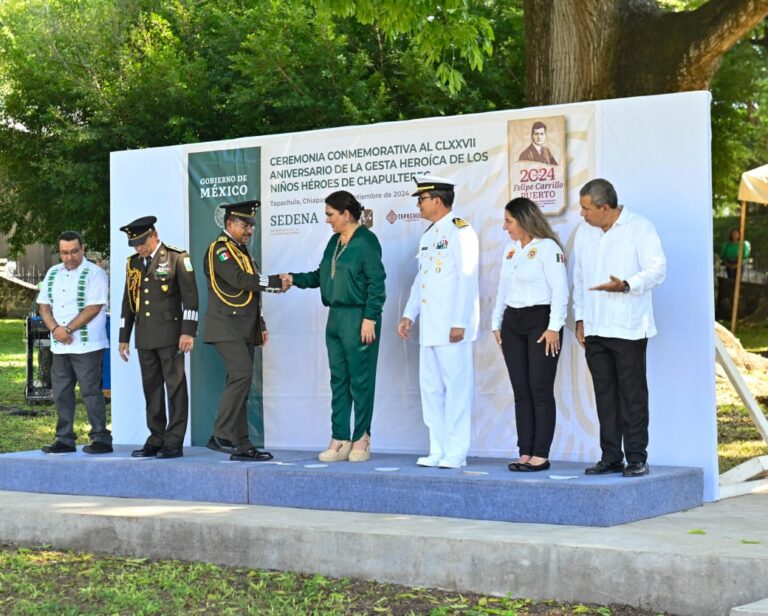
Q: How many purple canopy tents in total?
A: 0